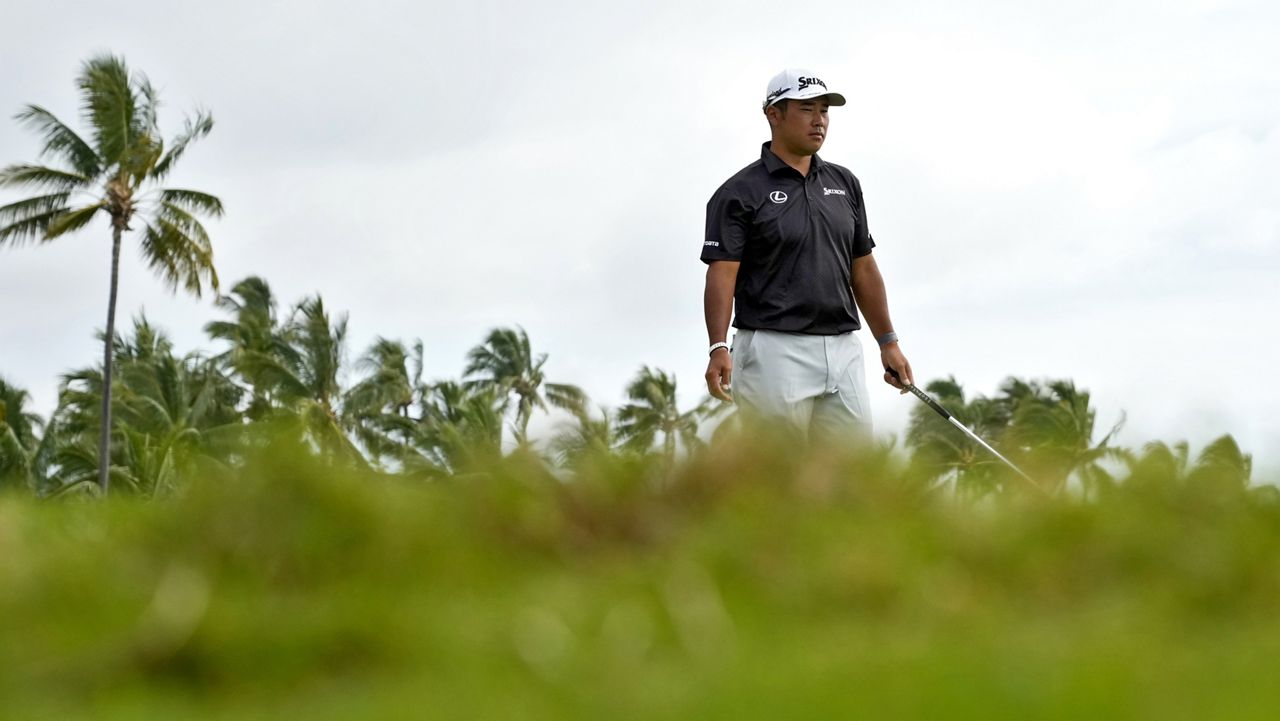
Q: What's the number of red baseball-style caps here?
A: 0